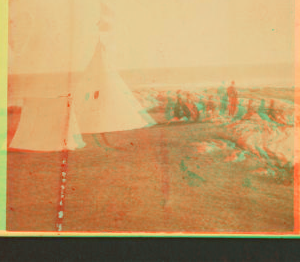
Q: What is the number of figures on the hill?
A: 6